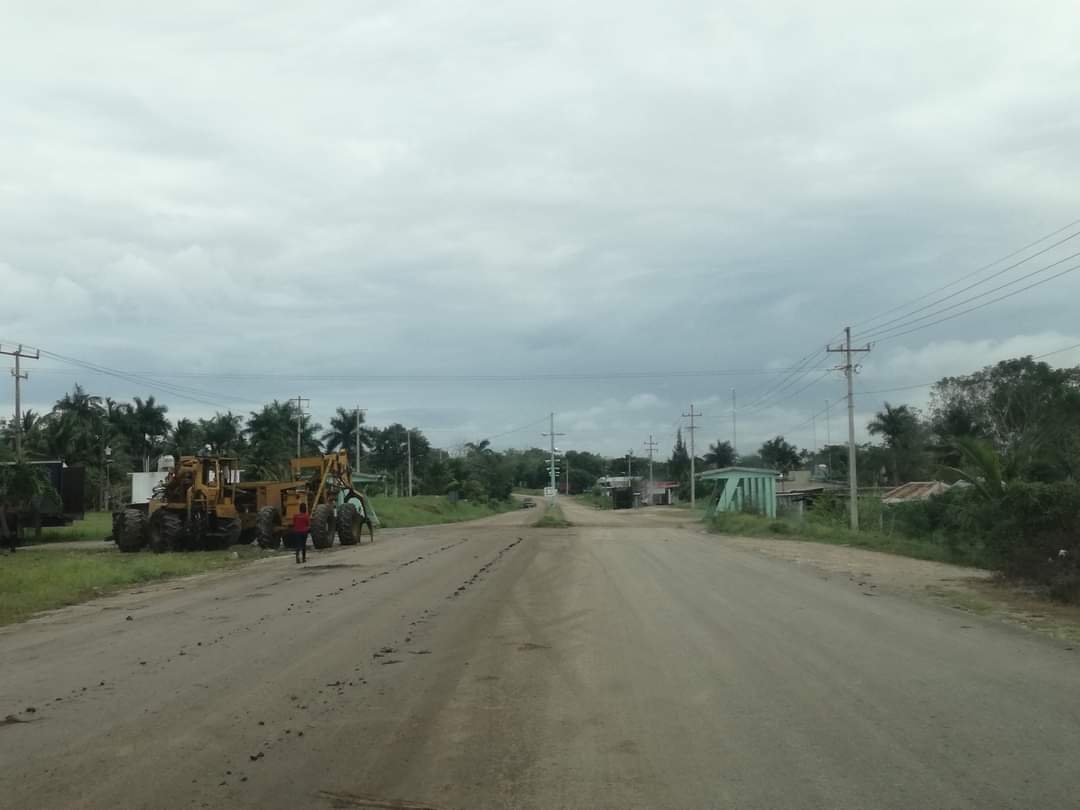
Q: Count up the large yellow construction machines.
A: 2